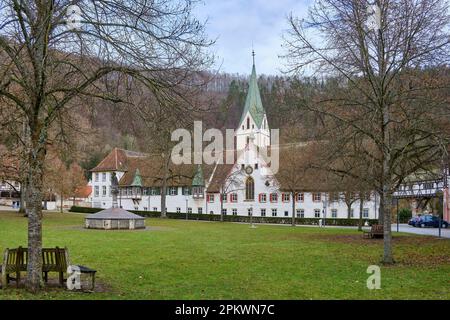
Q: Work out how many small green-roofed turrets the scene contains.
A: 2